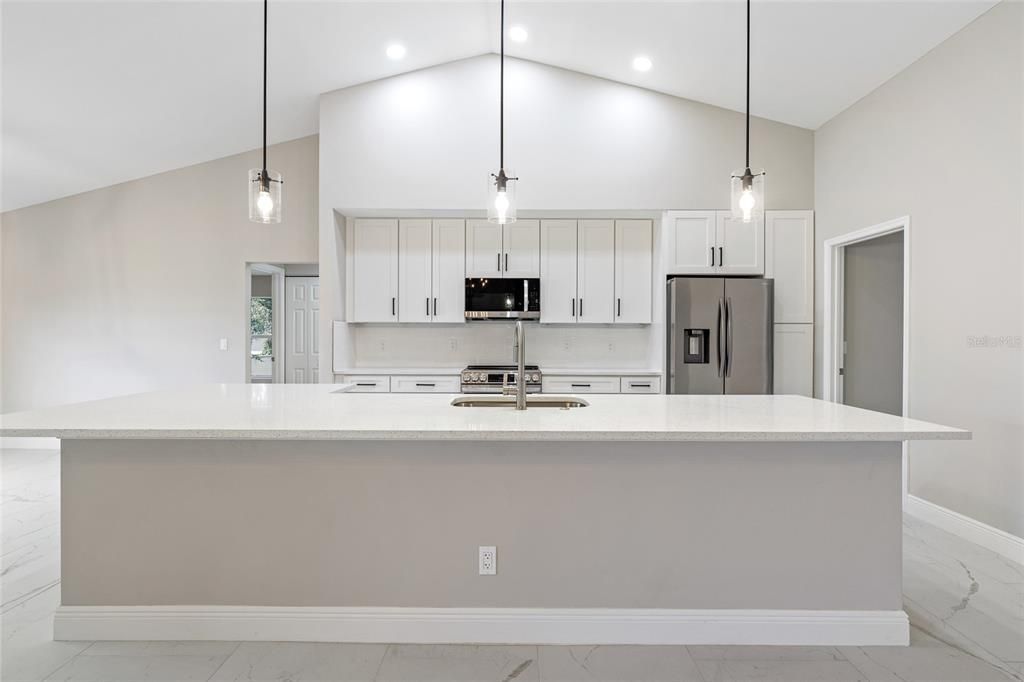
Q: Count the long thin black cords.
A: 3